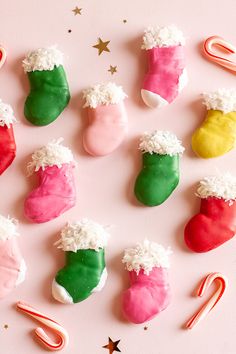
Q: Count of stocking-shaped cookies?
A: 11